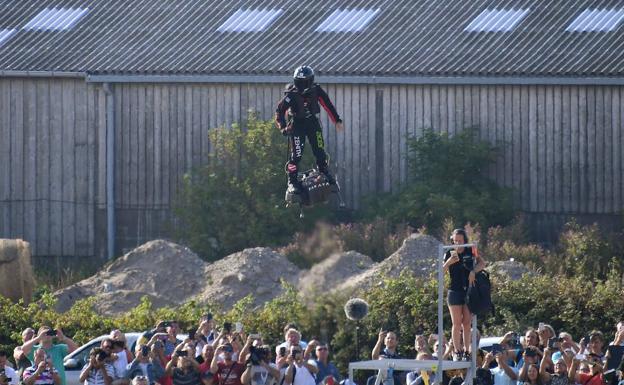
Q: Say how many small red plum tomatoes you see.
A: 0